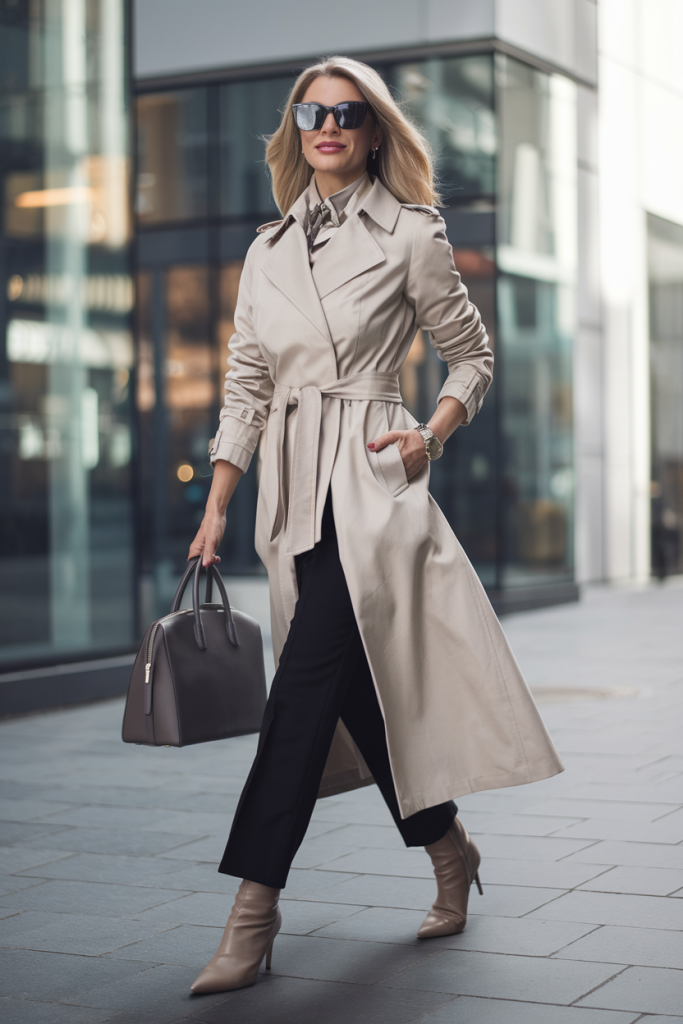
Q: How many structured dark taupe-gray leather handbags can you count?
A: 1